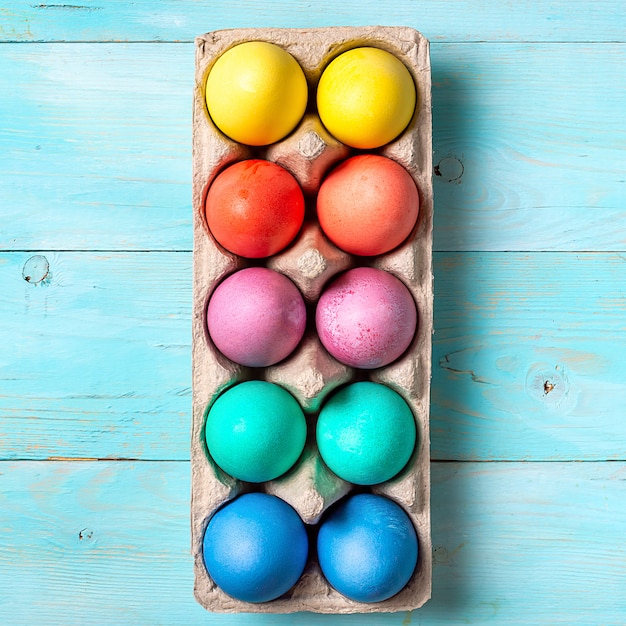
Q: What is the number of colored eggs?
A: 10